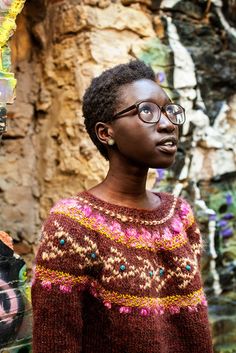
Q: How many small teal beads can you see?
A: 6